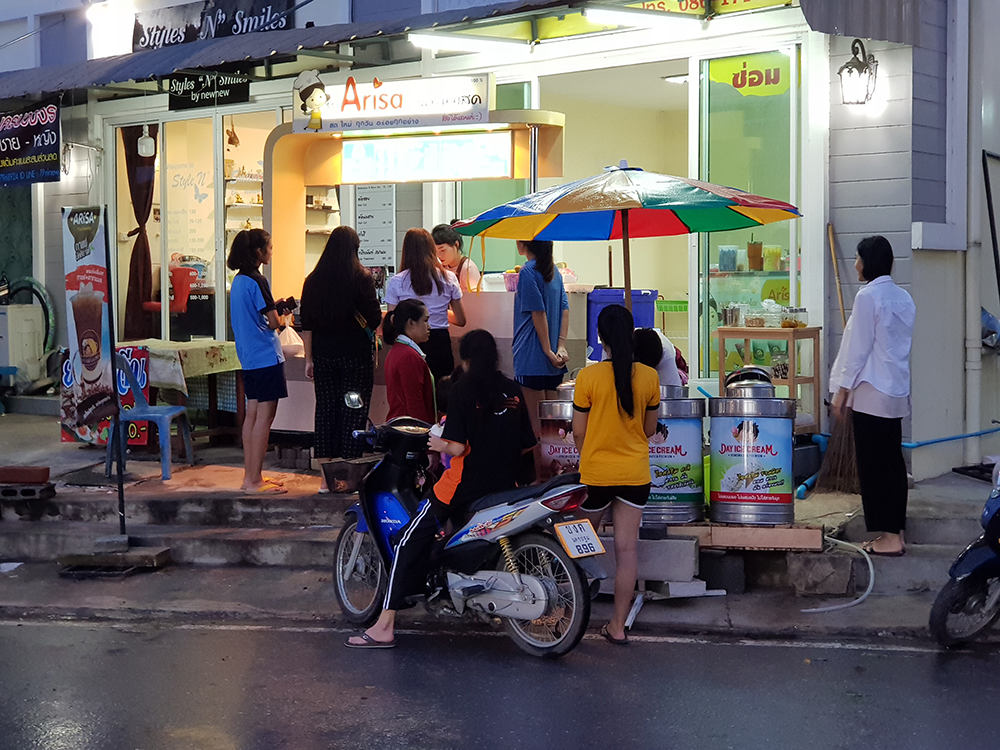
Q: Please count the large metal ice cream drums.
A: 3